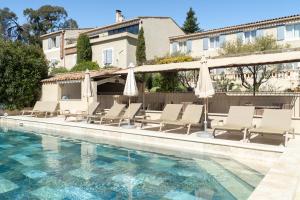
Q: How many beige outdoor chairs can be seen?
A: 9